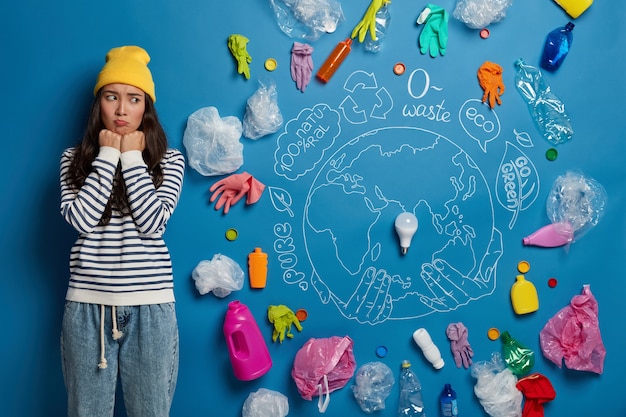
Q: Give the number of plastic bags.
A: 11